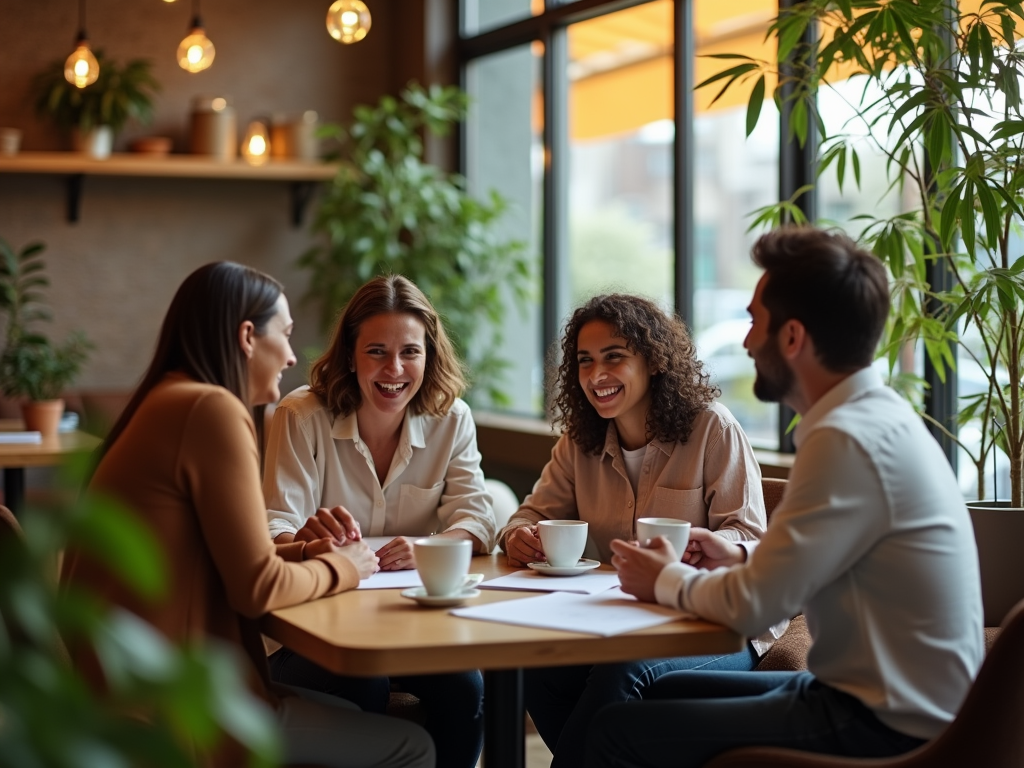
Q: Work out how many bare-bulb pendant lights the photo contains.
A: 3